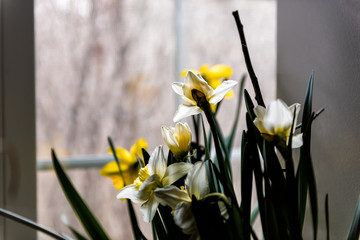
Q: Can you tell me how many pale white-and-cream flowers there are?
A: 5